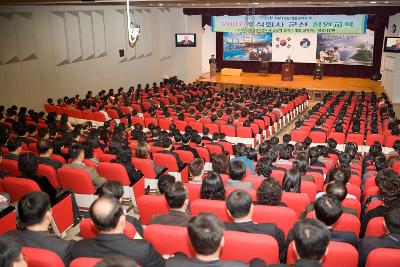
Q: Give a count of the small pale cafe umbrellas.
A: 0